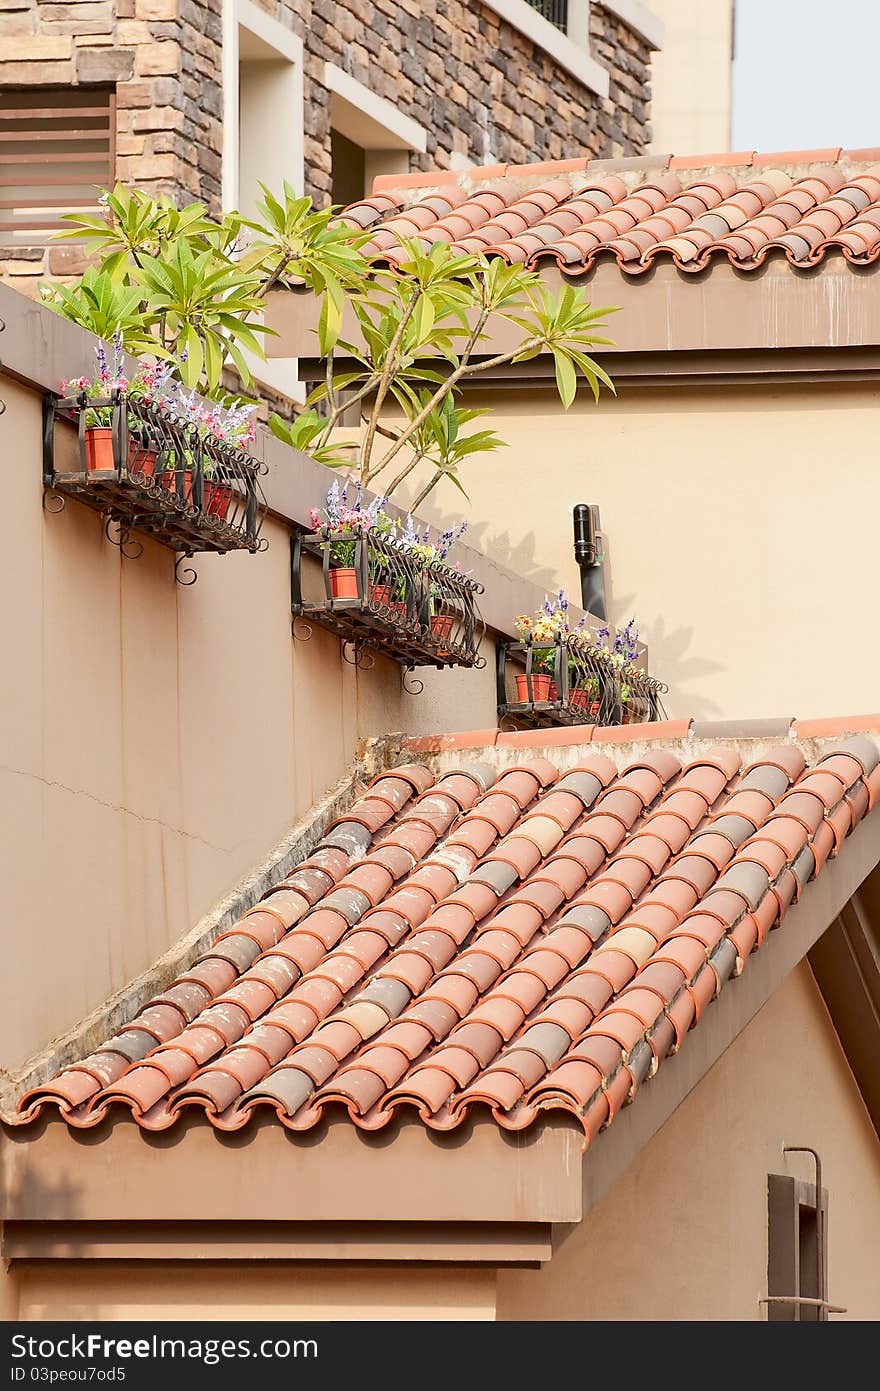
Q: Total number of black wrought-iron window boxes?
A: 3